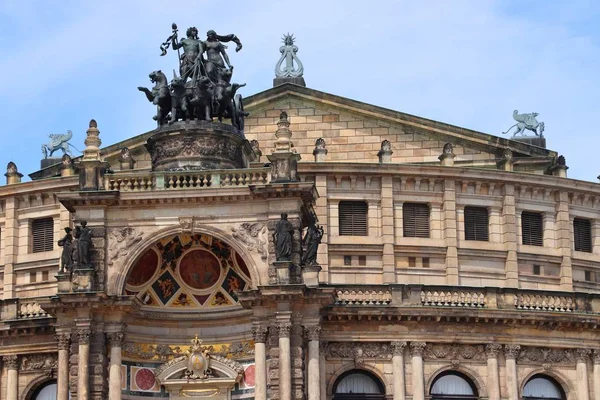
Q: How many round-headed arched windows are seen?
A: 4